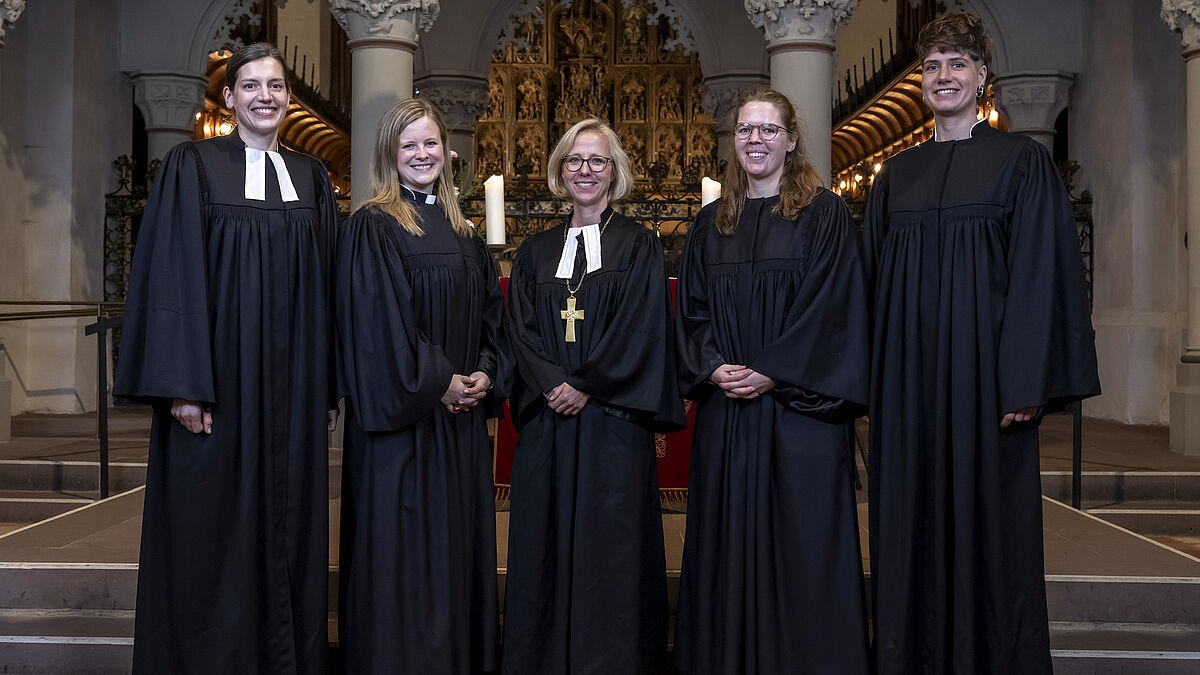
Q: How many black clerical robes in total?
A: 5